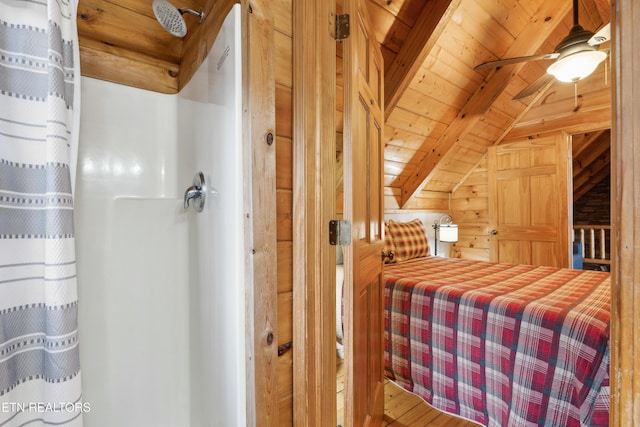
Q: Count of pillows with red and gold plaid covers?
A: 2